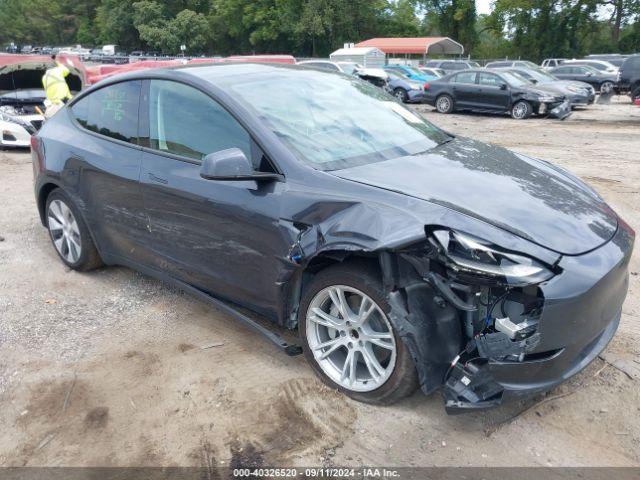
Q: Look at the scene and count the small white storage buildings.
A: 1